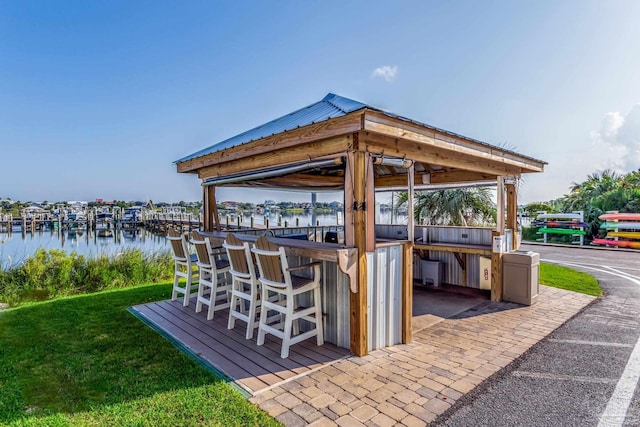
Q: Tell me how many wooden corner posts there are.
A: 3